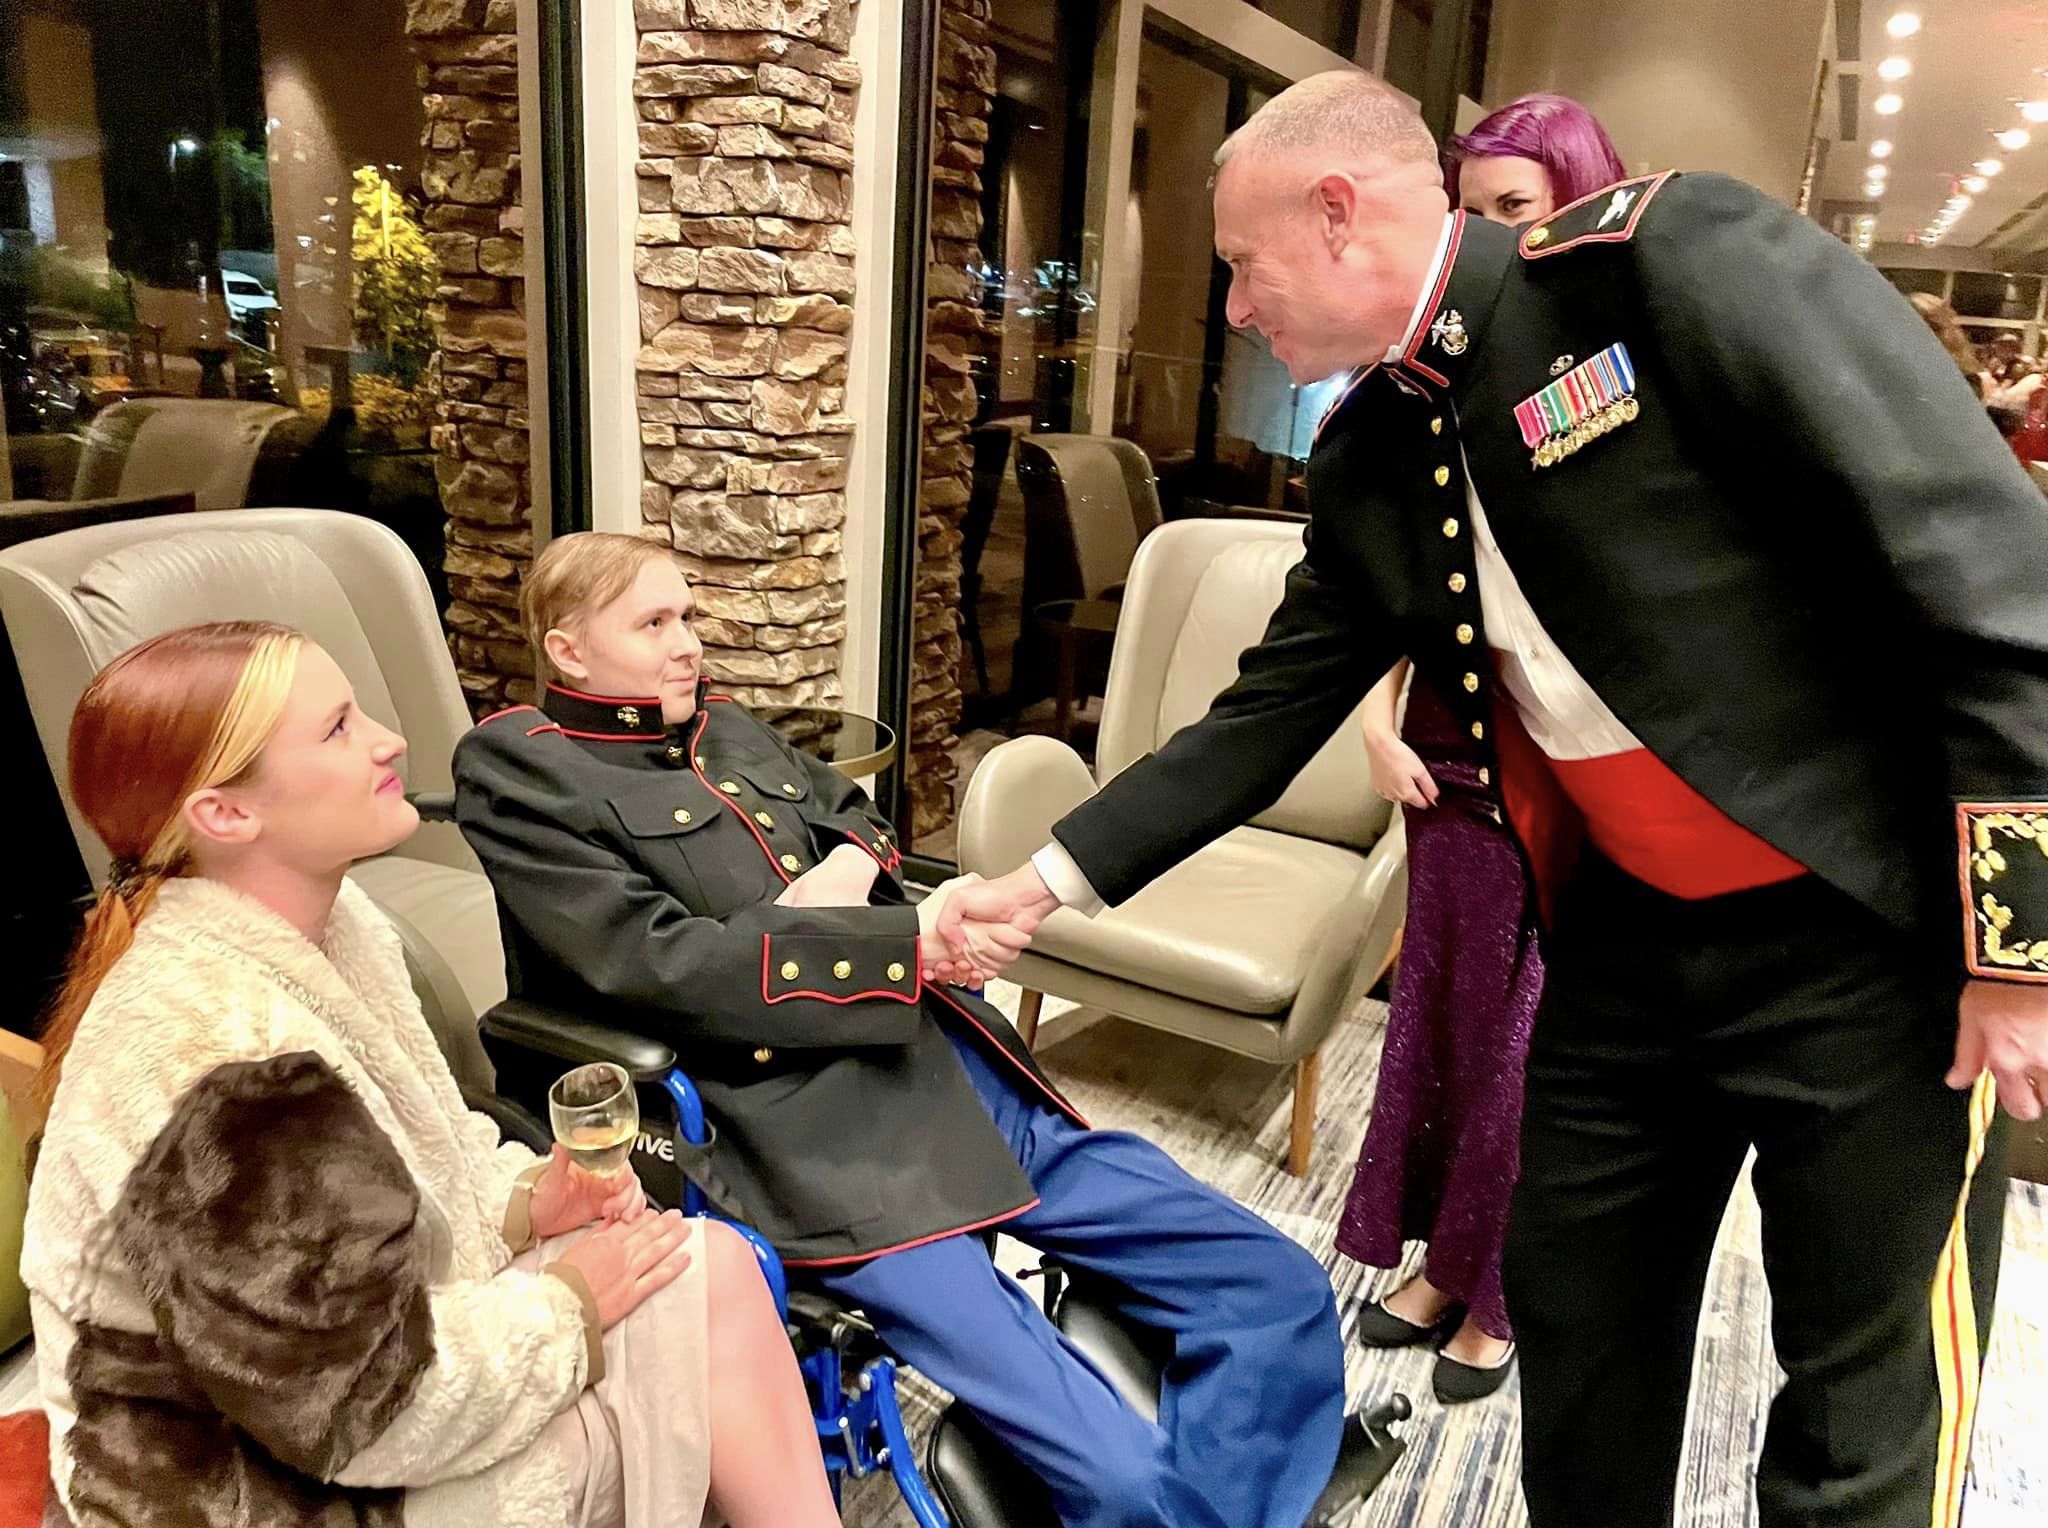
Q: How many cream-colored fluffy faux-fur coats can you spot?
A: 1